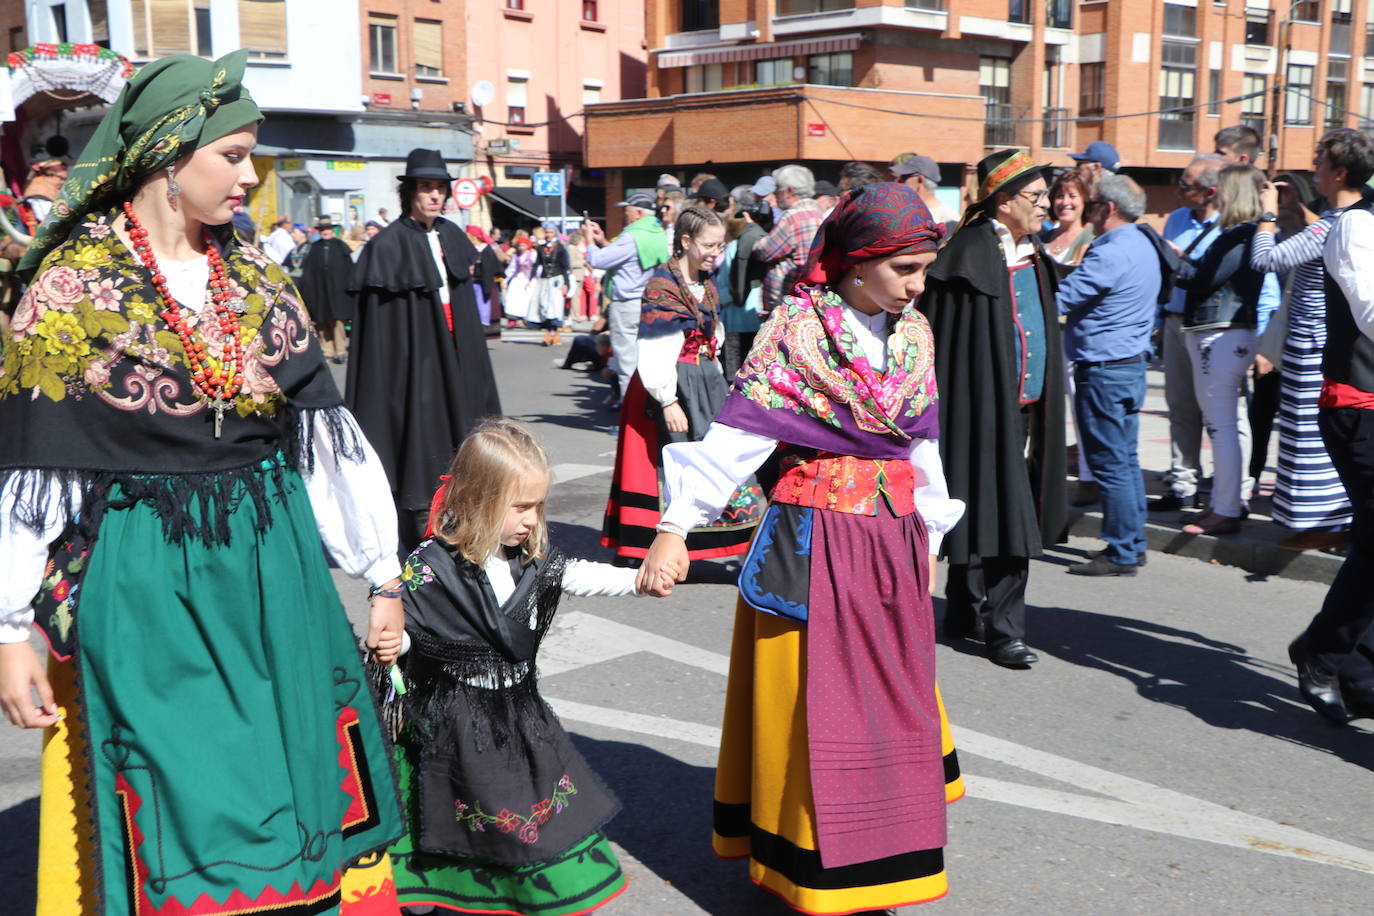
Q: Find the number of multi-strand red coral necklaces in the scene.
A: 1